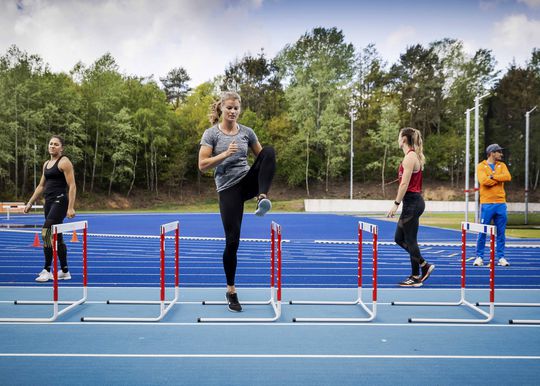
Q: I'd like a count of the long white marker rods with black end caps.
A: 11